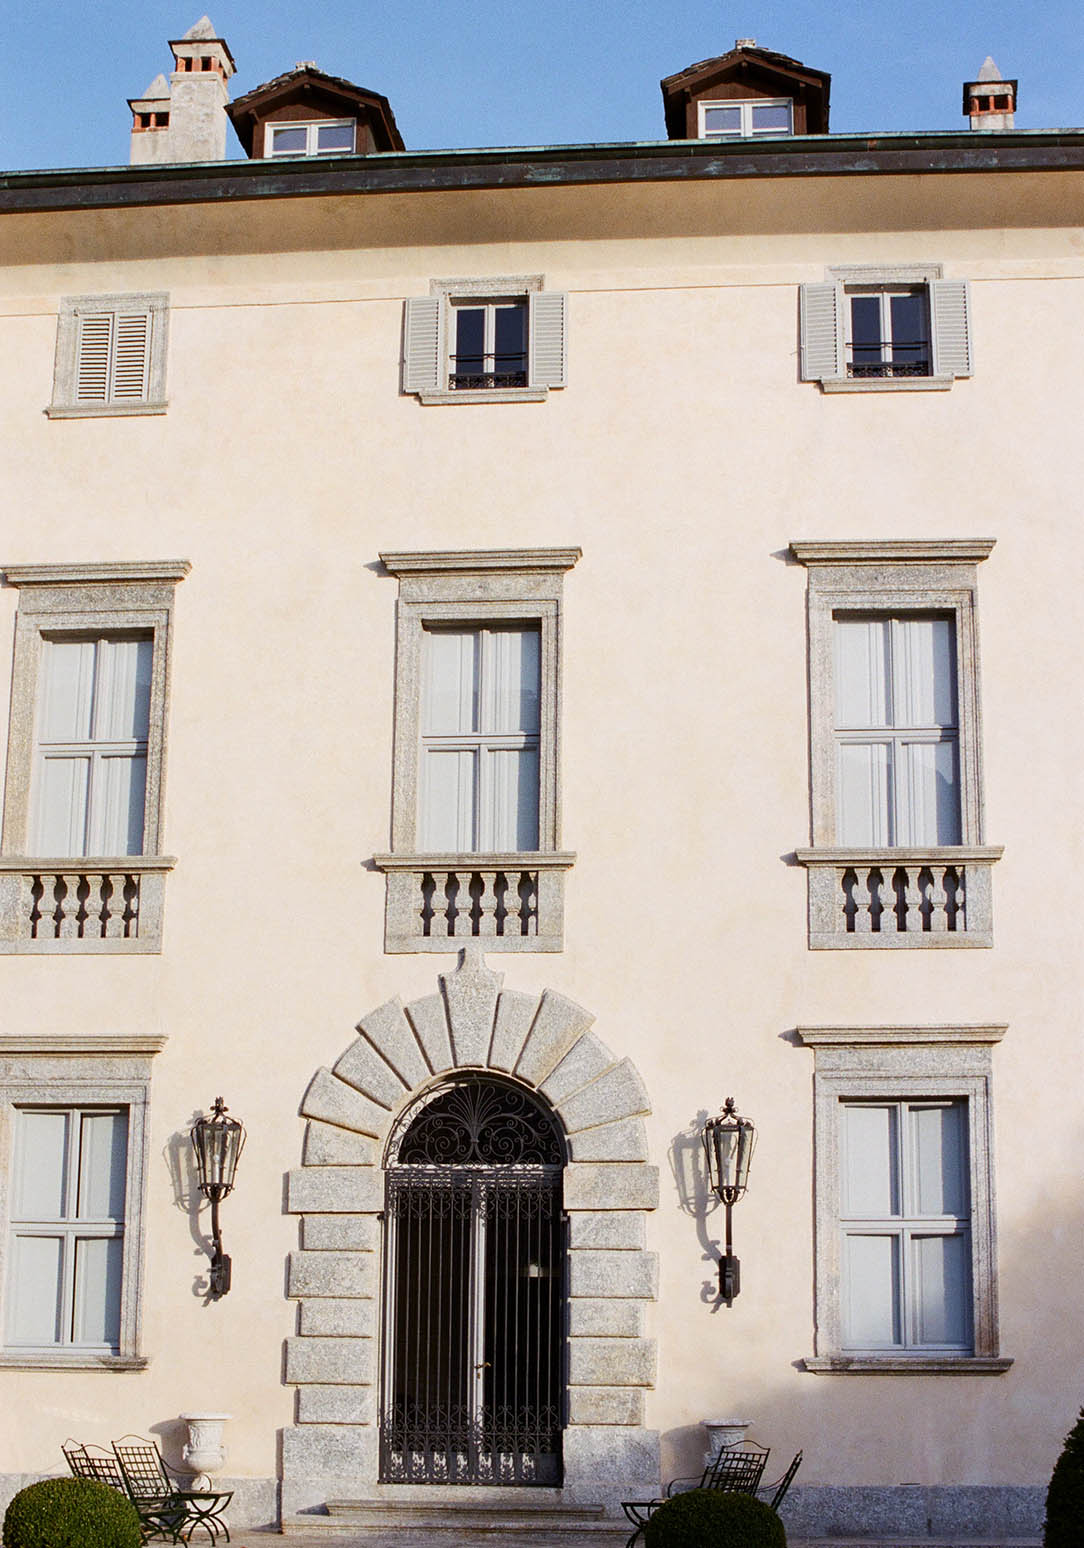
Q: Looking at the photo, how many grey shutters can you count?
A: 6